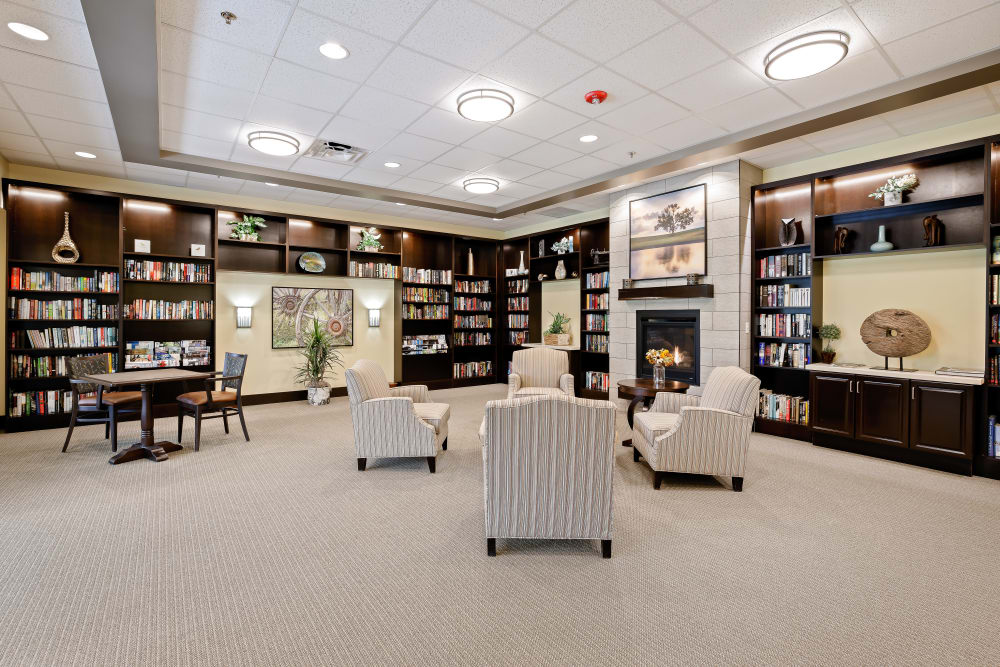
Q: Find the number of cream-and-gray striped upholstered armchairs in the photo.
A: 4